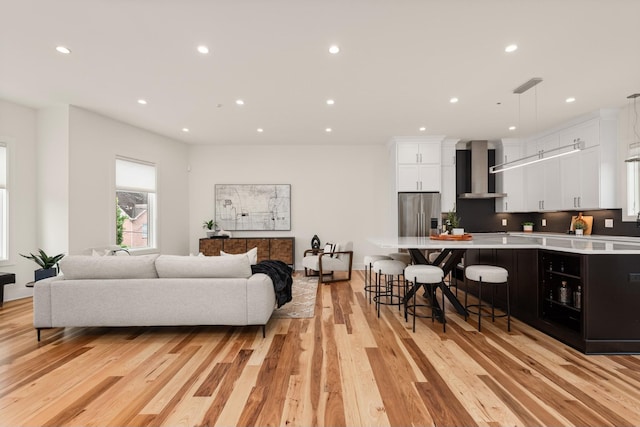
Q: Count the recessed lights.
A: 14